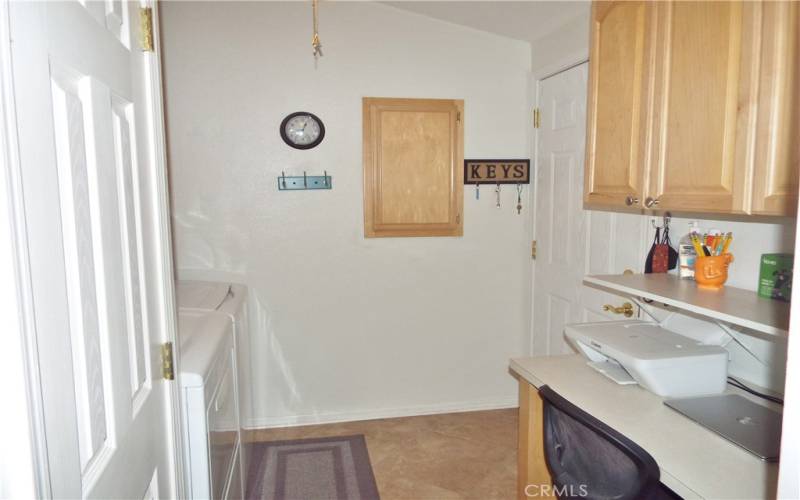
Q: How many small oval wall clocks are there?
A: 1